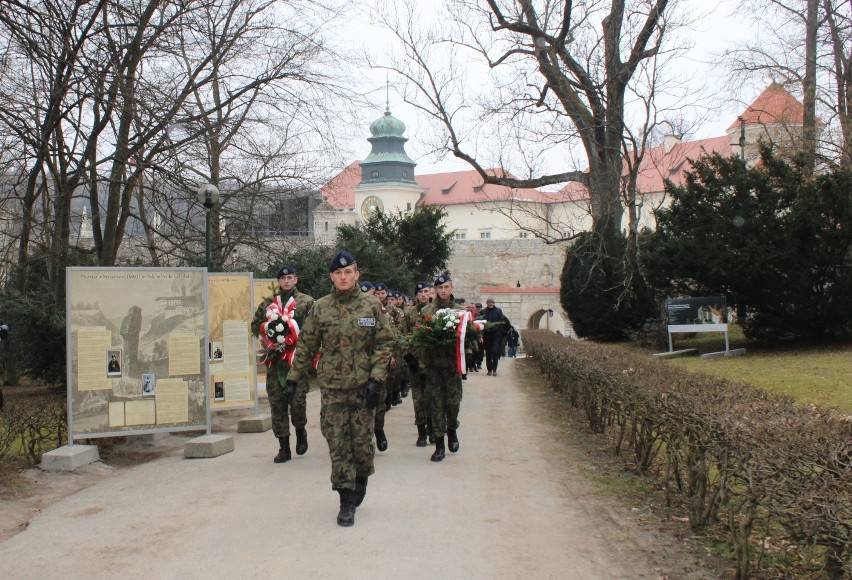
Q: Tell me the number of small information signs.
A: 1